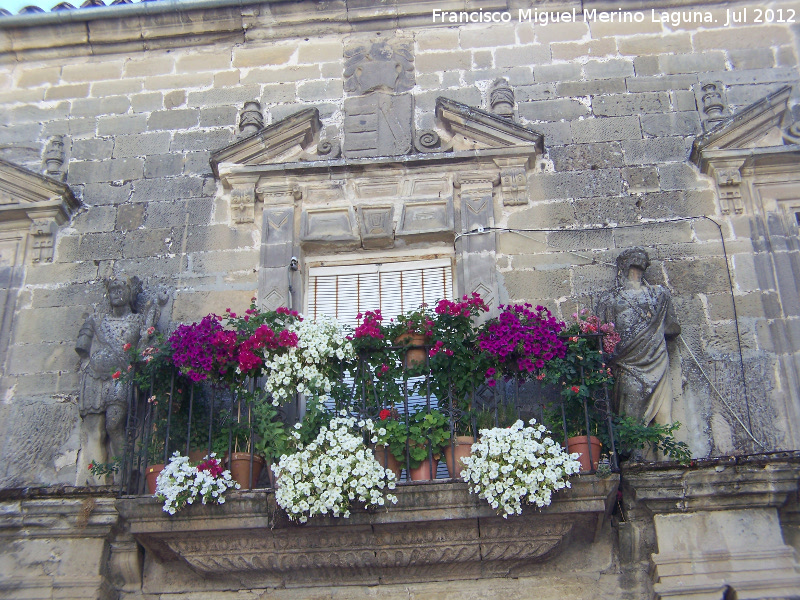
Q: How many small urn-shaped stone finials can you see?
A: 4